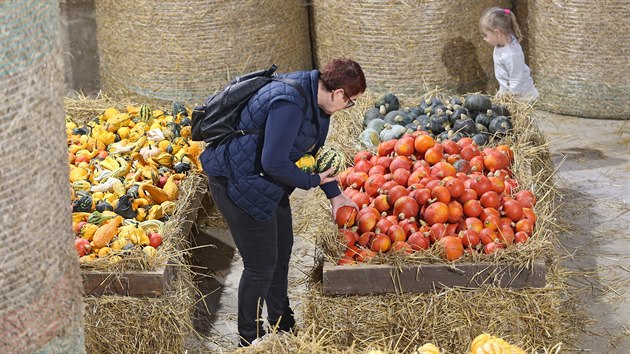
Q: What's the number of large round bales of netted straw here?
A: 4